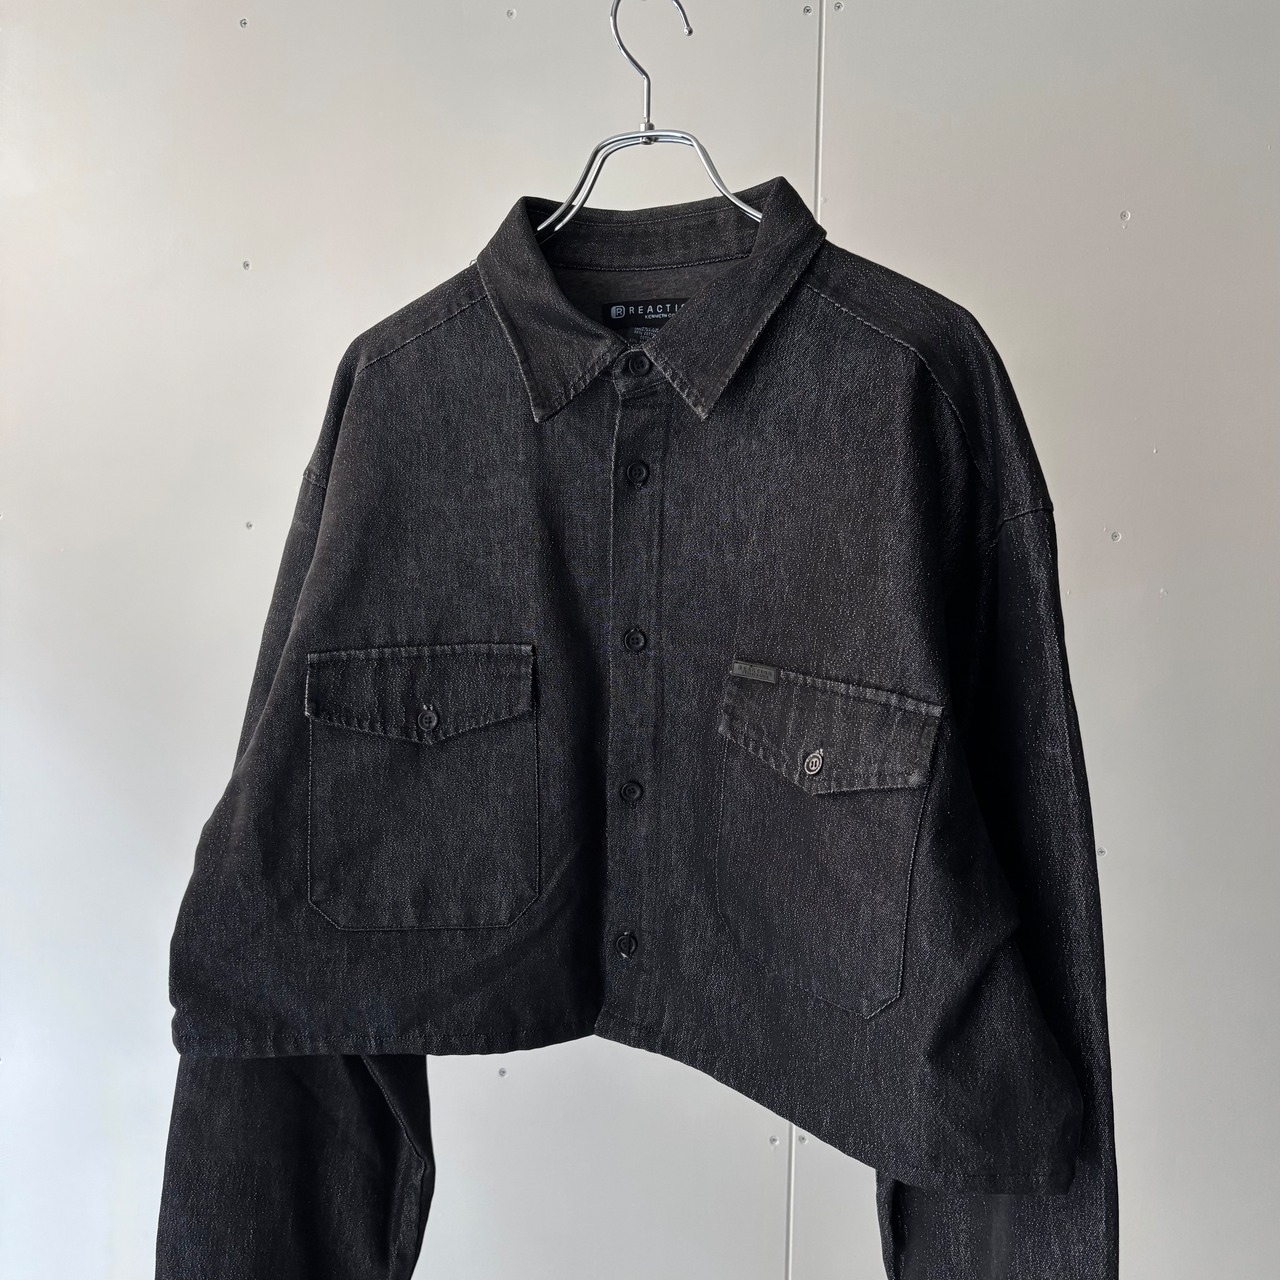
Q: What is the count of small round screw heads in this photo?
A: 12